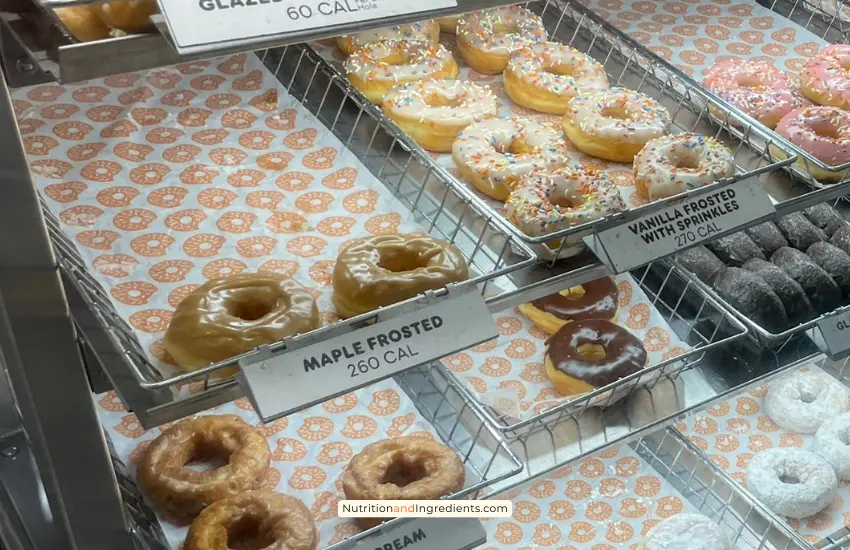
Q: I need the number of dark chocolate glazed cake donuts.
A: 10